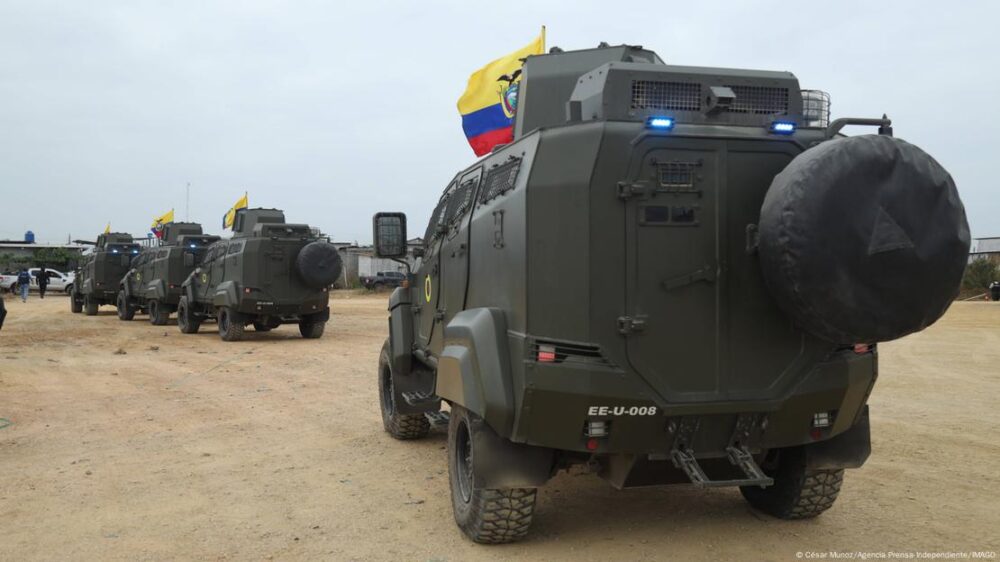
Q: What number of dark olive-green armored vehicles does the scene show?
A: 4